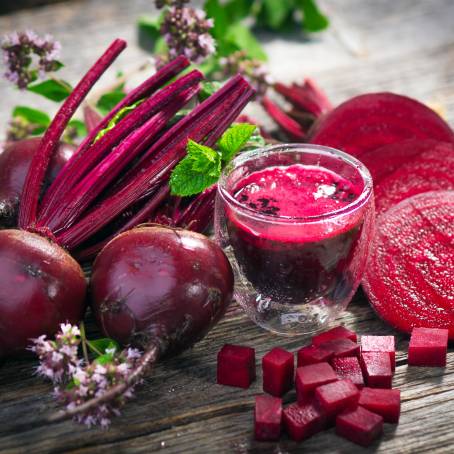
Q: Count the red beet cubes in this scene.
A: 15